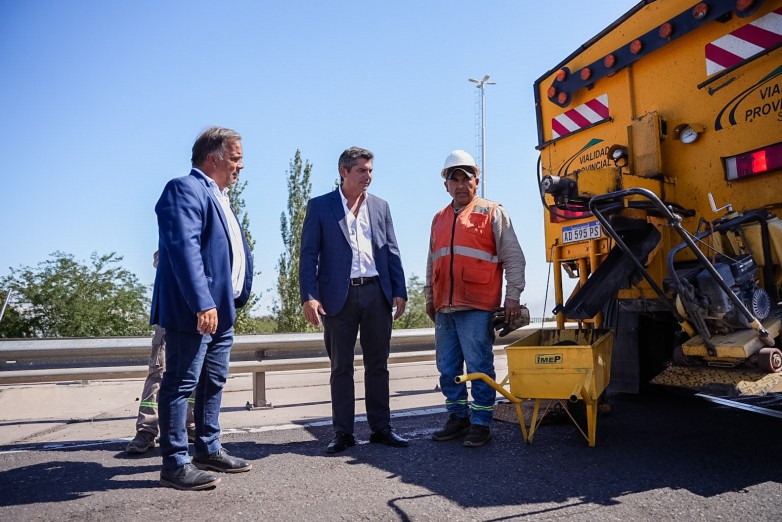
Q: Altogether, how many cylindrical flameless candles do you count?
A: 0